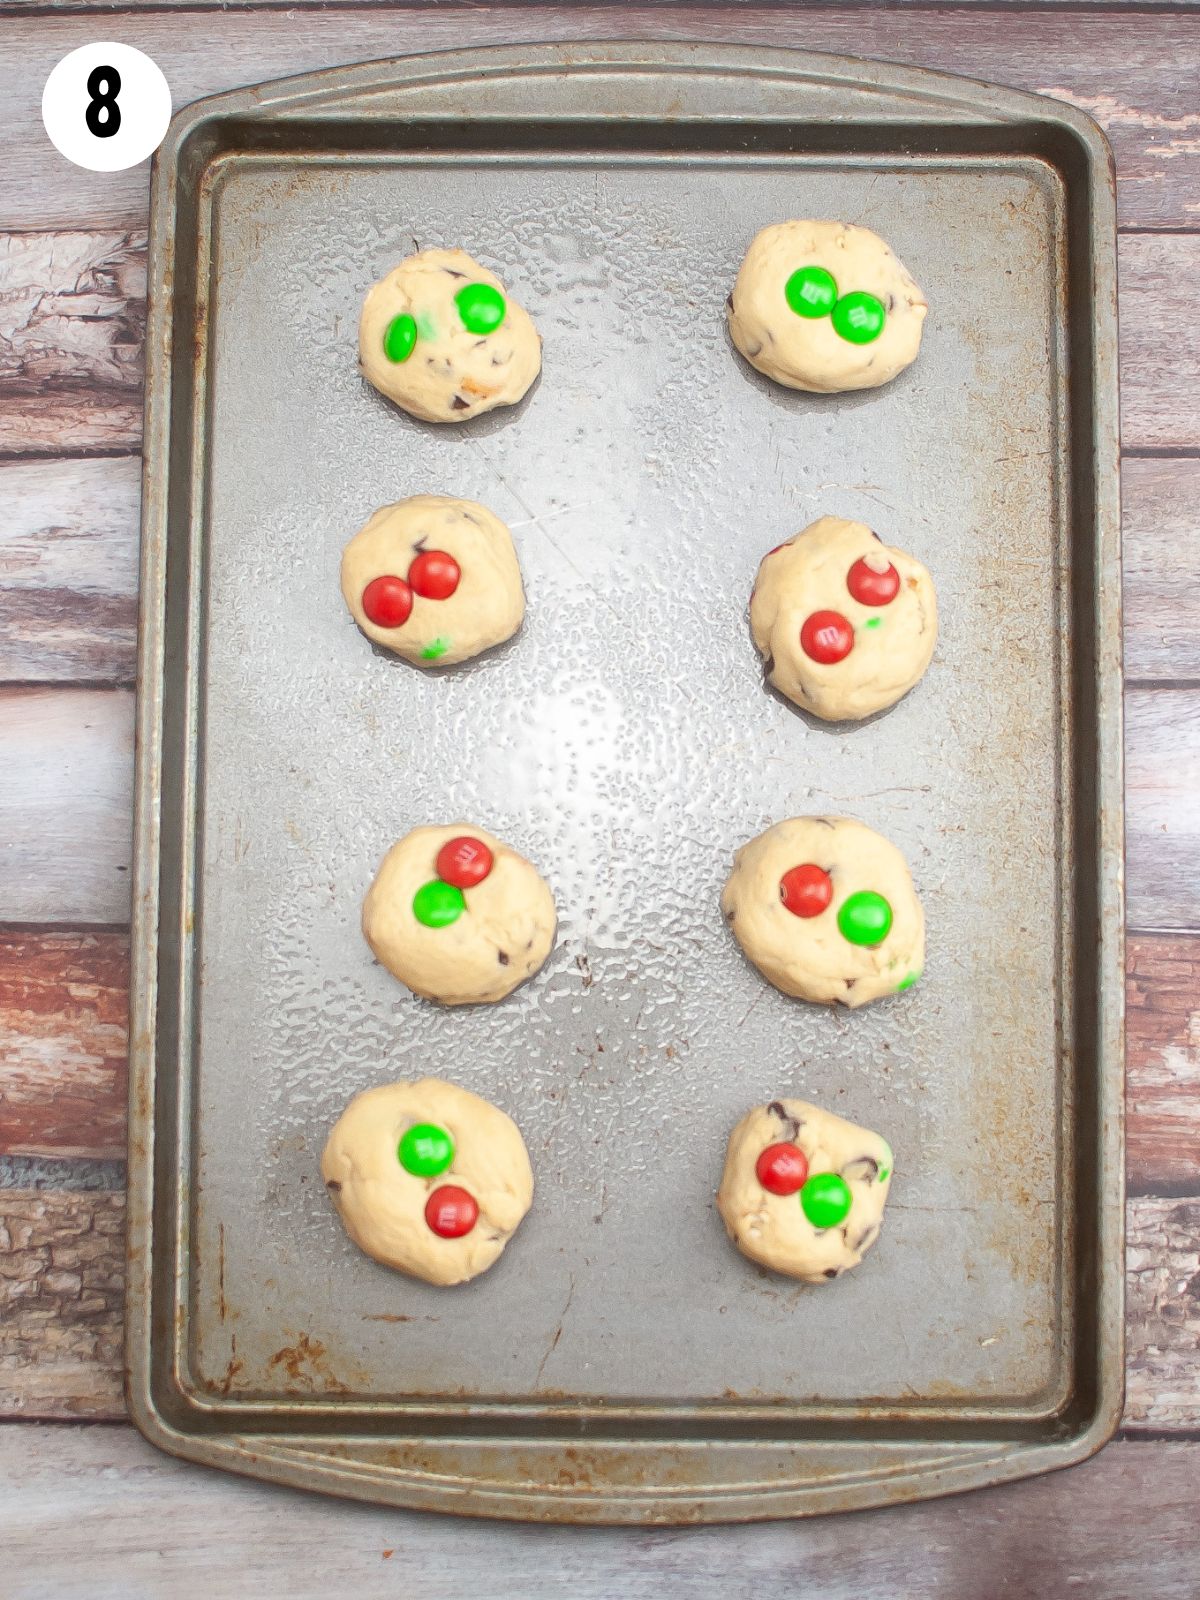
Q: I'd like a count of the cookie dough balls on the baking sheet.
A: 8